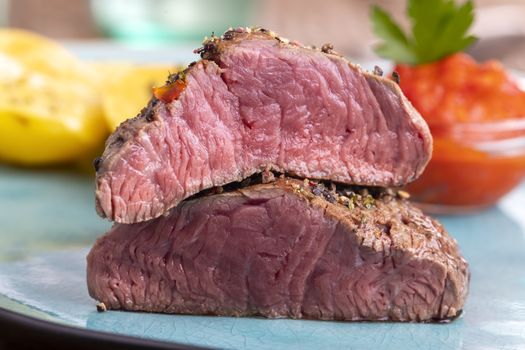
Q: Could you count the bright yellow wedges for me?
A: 2